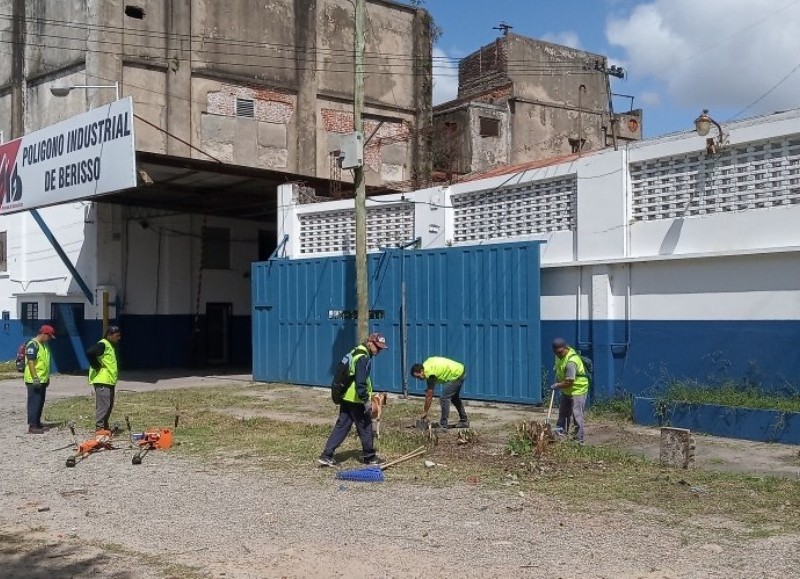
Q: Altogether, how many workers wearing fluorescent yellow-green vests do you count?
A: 5